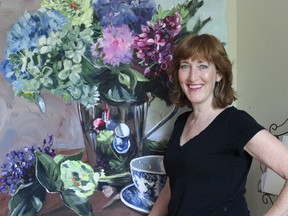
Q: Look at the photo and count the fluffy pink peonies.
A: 1